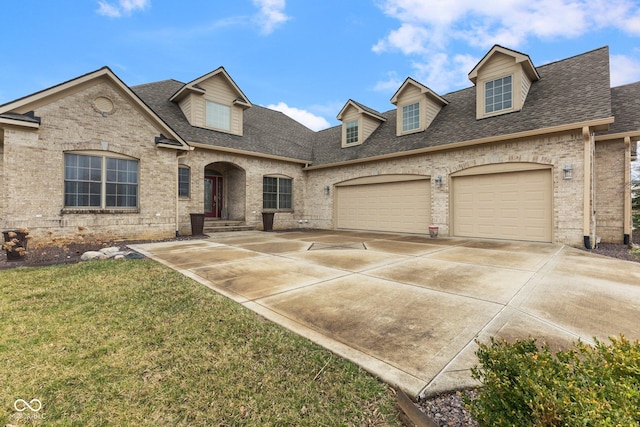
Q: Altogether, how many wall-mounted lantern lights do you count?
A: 3